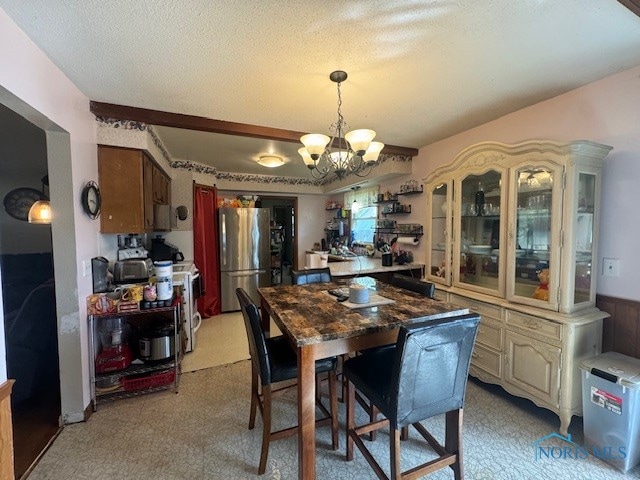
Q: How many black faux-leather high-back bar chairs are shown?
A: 4